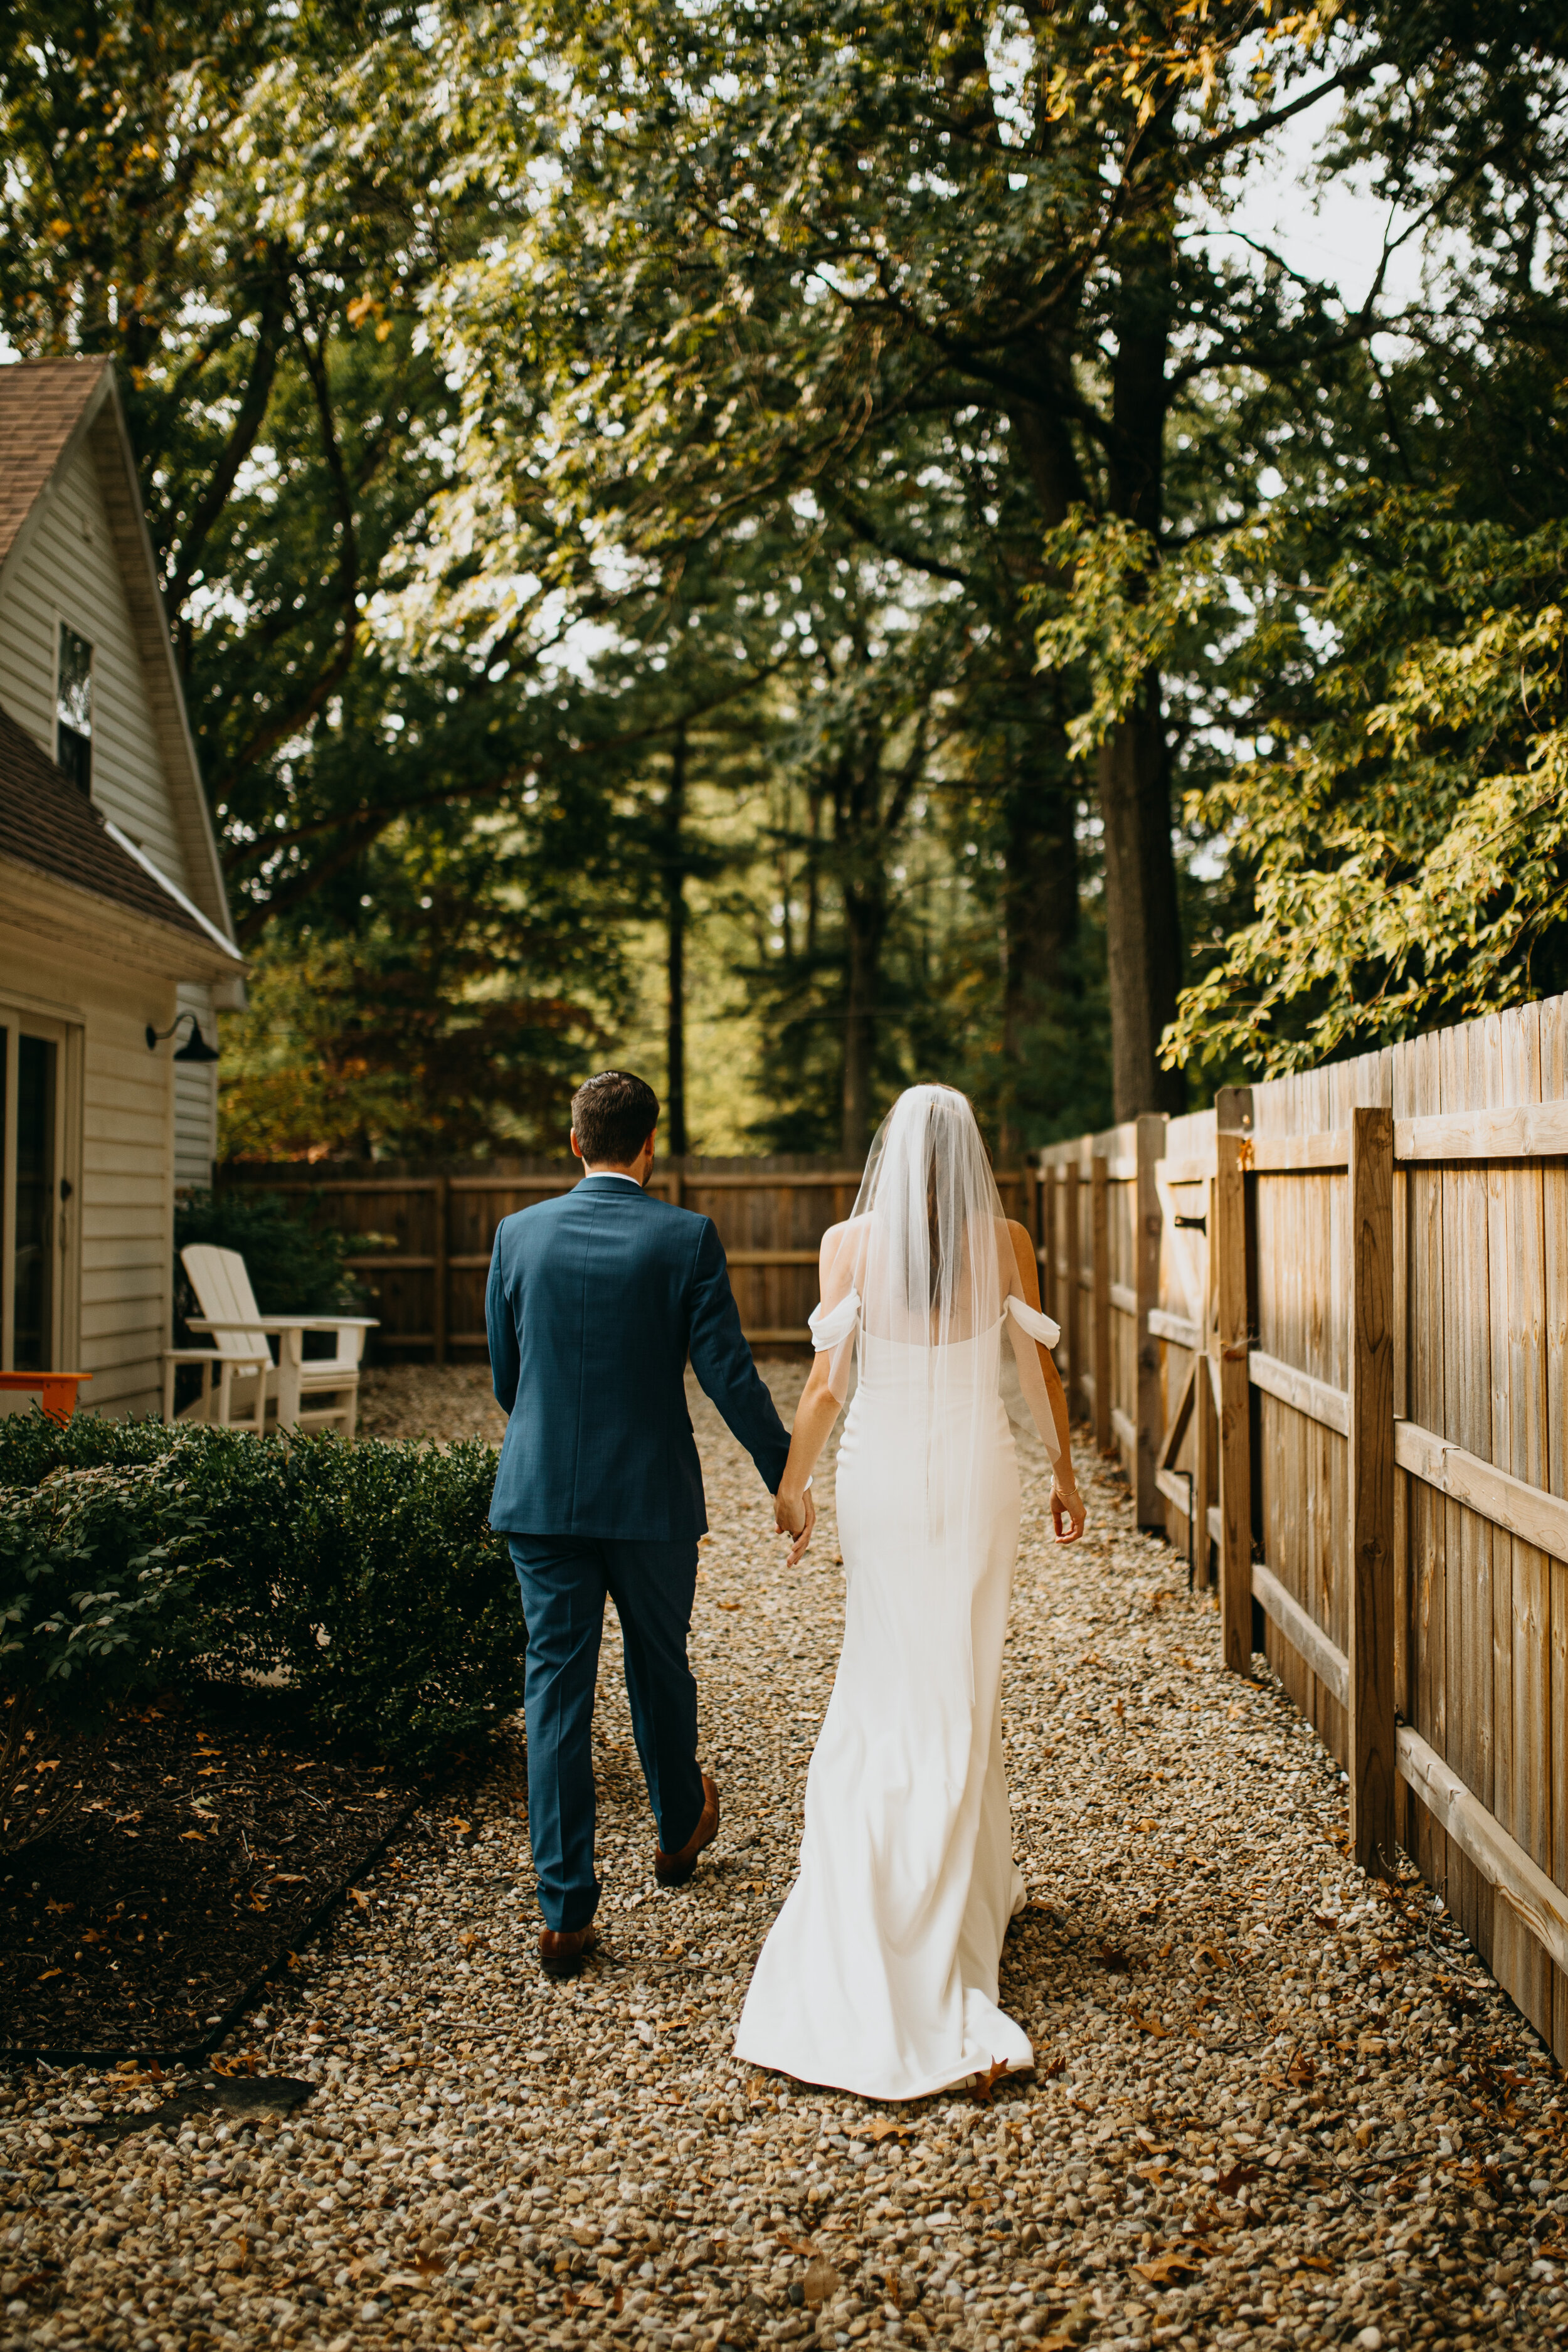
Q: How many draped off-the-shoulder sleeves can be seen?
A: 2